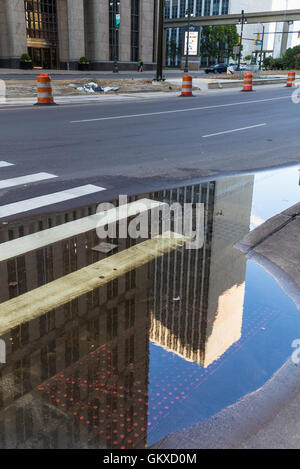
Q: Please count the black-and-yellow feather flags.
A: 0